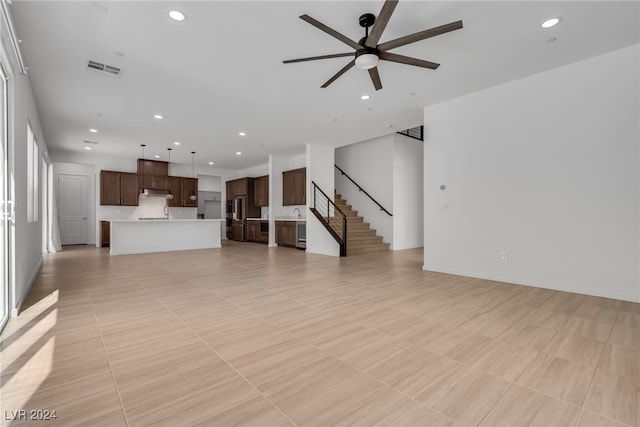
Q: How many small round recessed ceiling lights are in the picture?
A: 11